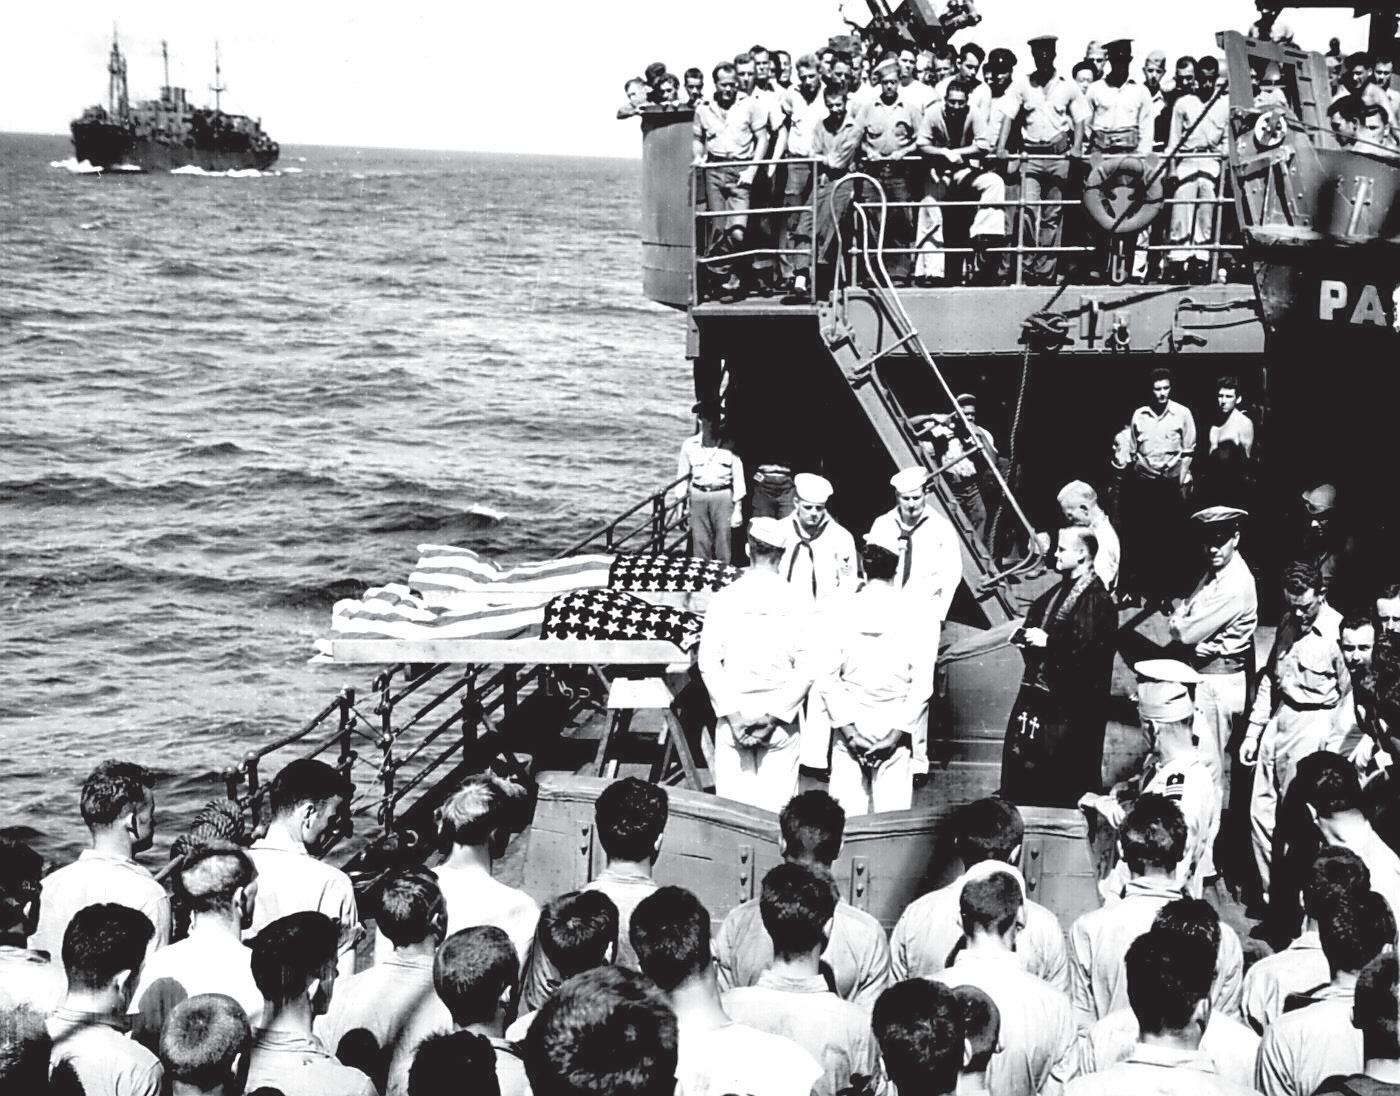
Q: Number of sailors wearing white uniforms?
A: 4